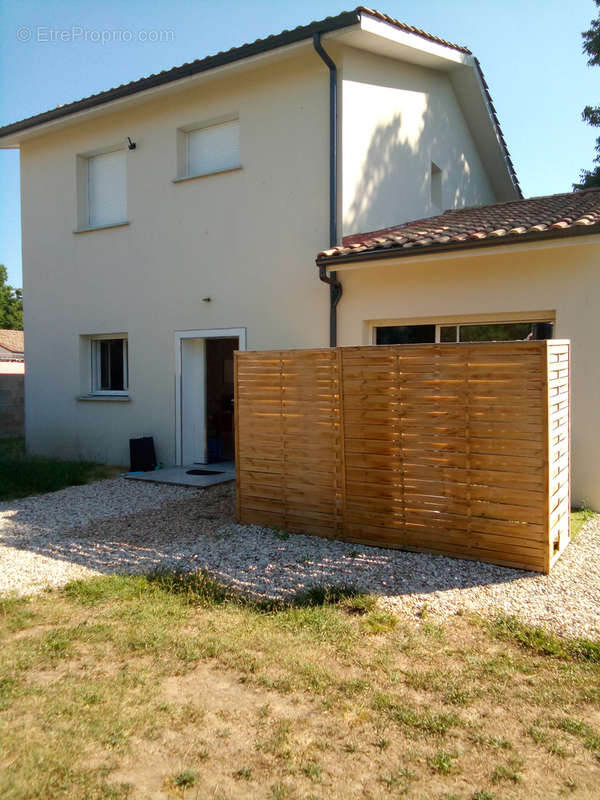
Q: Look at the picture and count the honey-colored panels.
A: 3